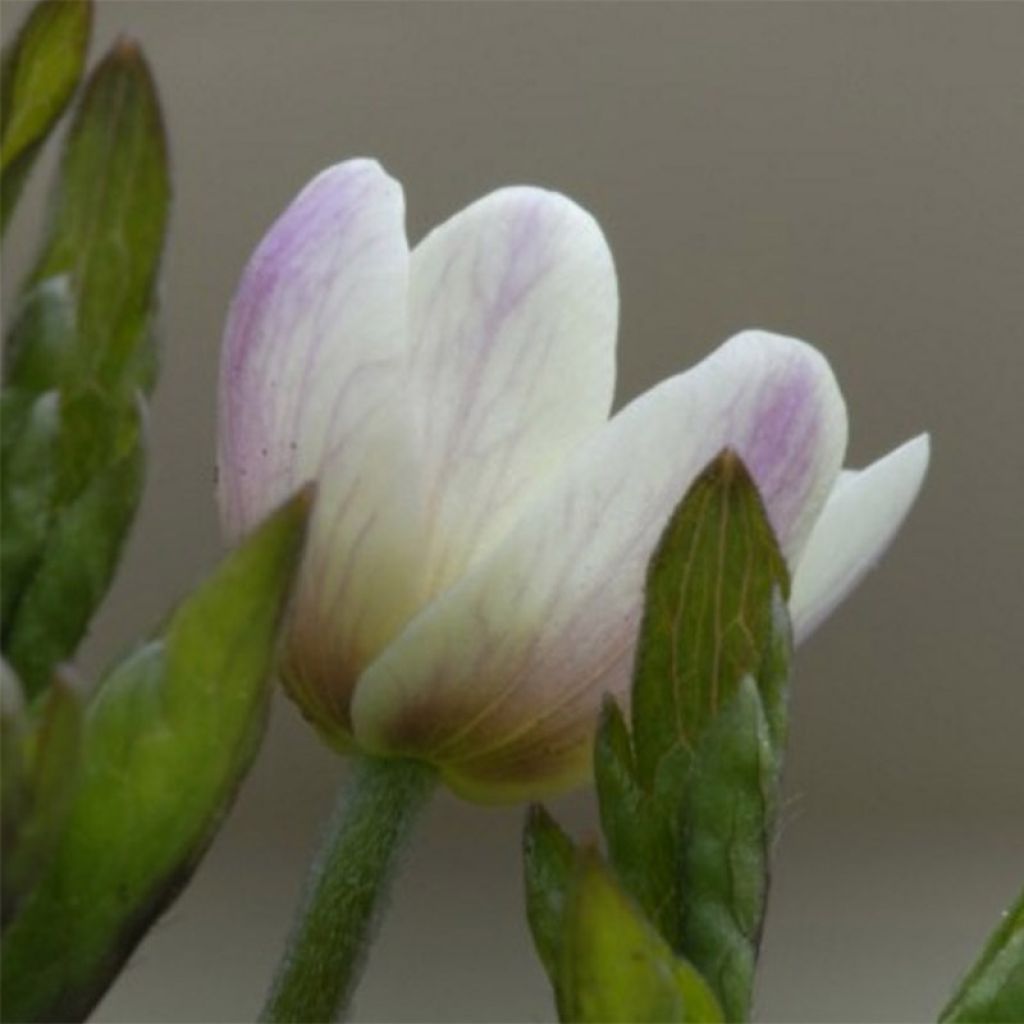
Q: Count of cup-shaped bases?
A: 1